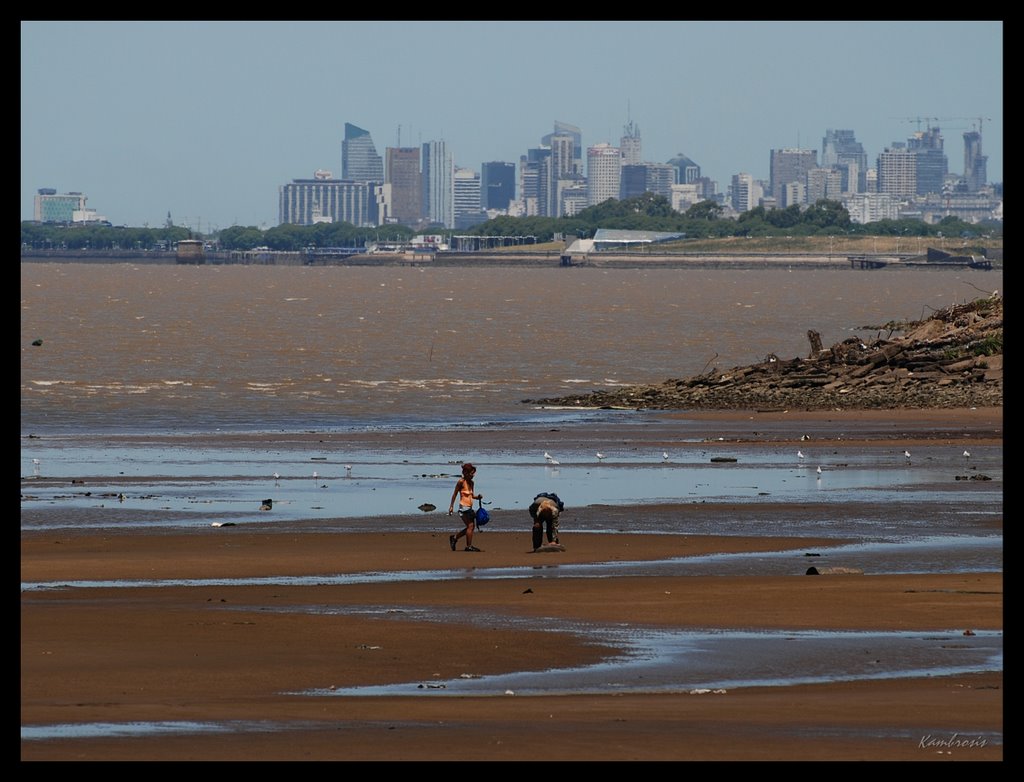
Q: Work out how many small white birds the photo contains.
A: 12